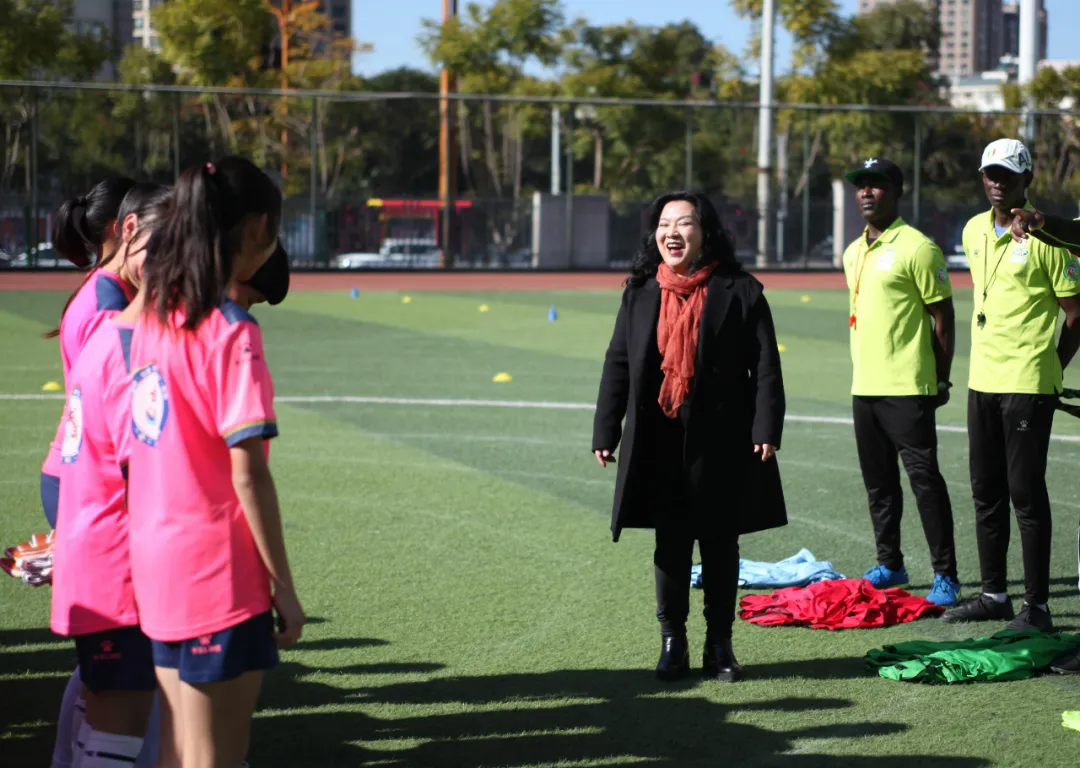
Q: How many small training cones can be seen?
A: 8